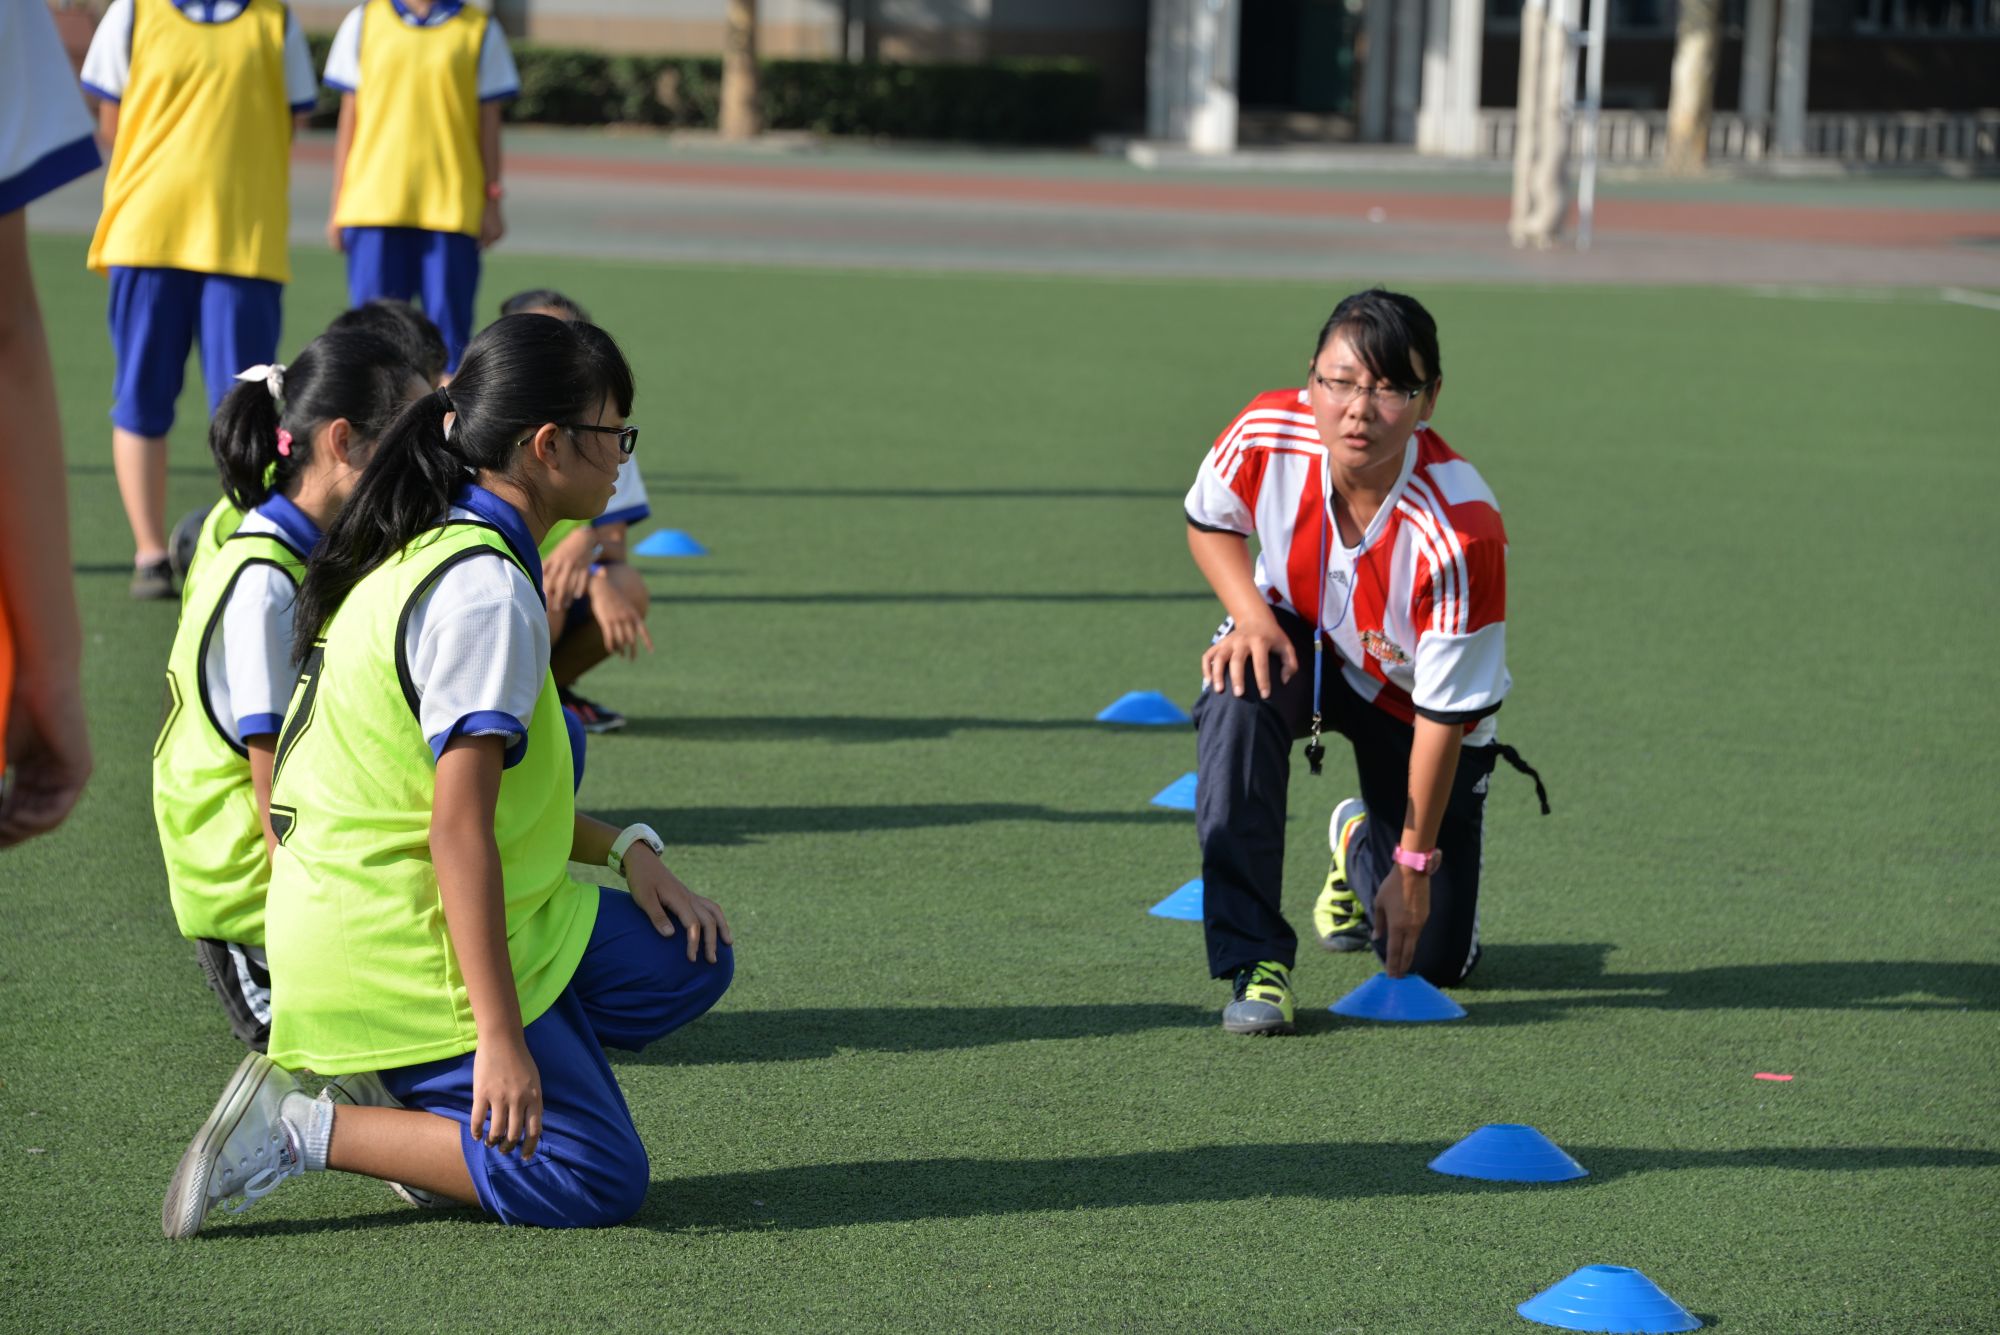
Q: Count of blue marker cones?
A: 7